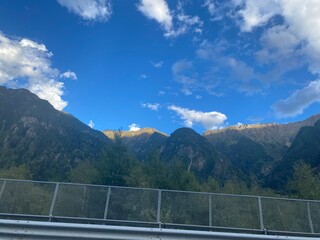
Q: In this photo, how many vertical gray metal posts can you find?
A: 7